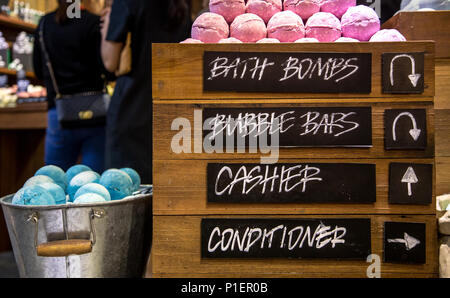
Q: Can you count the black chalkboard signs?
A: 8